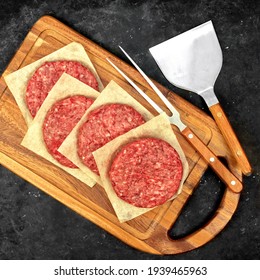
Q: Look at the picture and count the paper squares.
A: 4